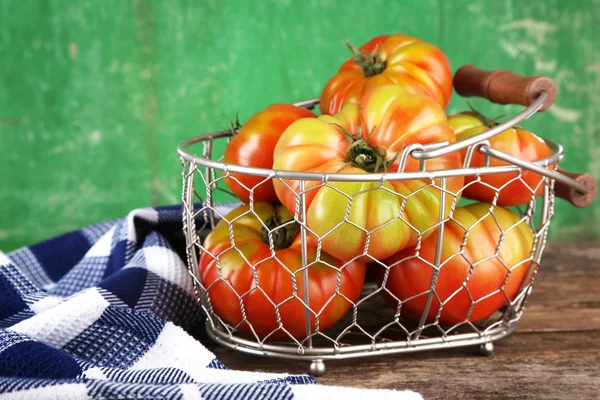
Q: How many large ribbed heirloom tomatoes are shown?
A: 6